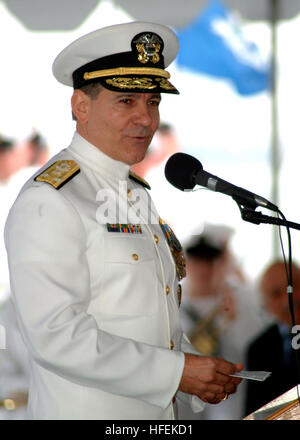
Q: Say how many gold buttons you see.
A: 5